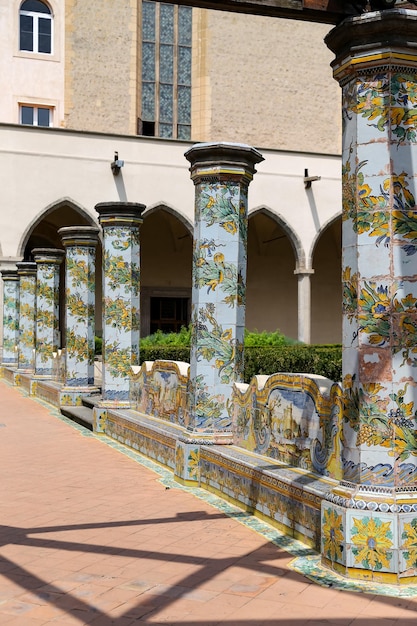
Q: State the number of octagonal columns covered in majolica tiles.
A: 7